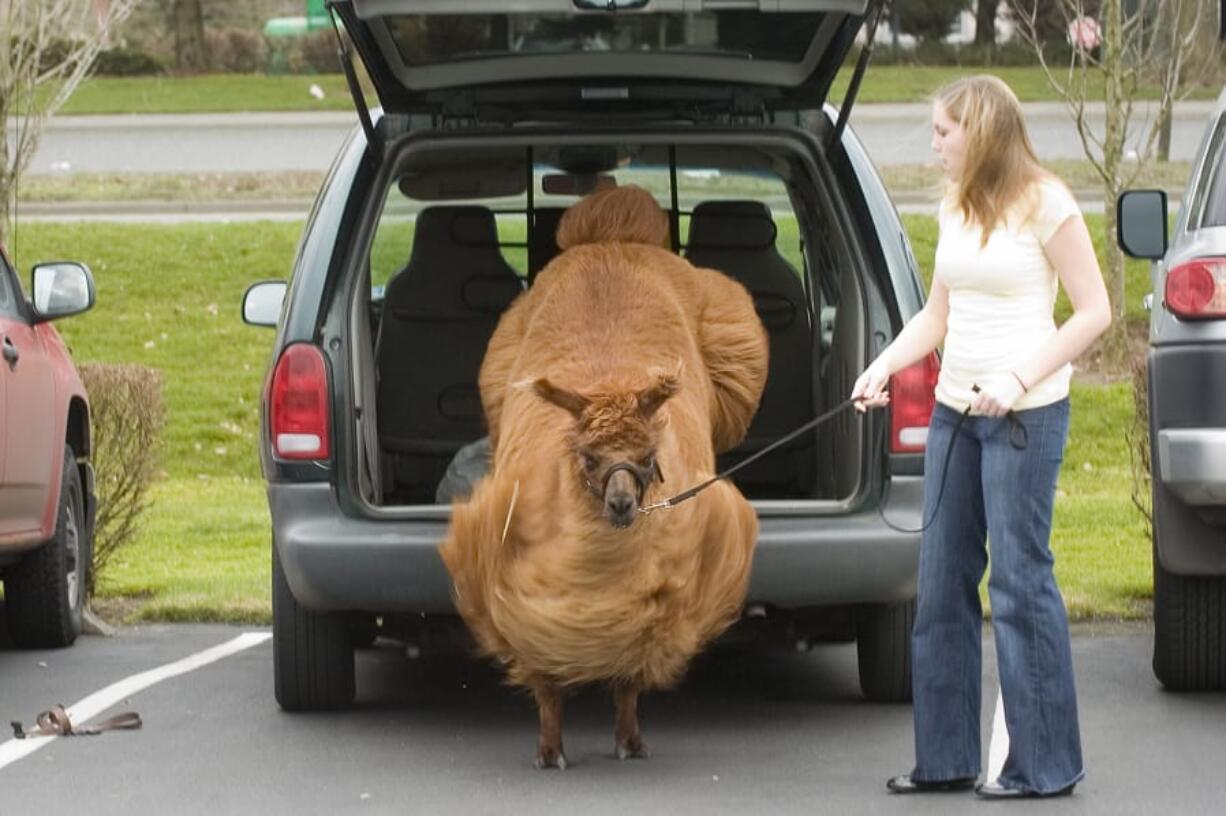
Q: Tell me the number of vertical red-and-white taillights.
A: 2